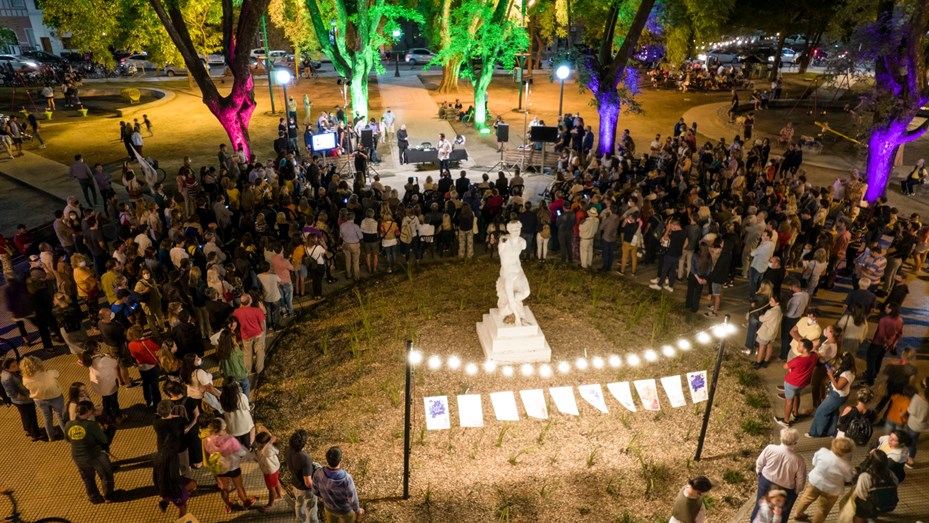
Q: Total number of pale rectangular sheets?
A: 10